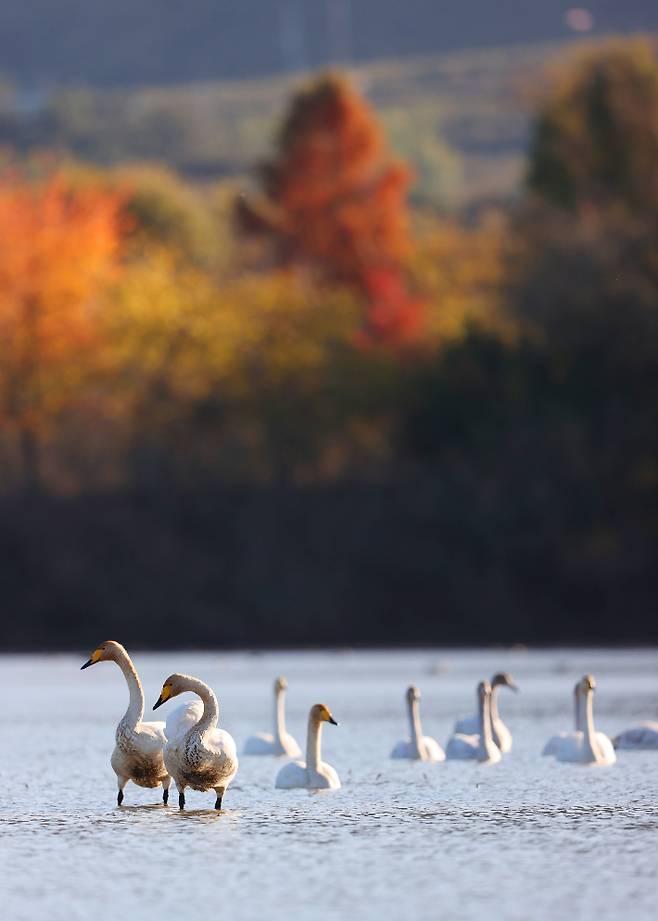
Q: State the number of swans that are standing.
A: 2